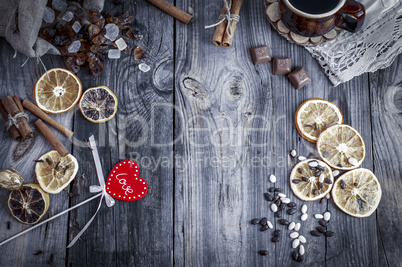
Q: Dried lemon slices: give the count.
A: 8